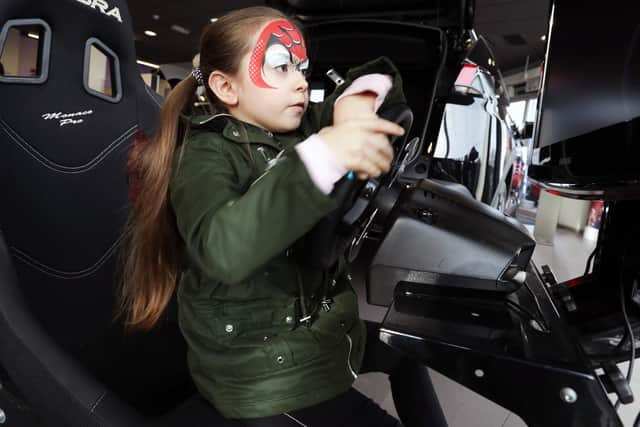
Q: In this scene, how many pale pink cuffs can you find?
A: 2